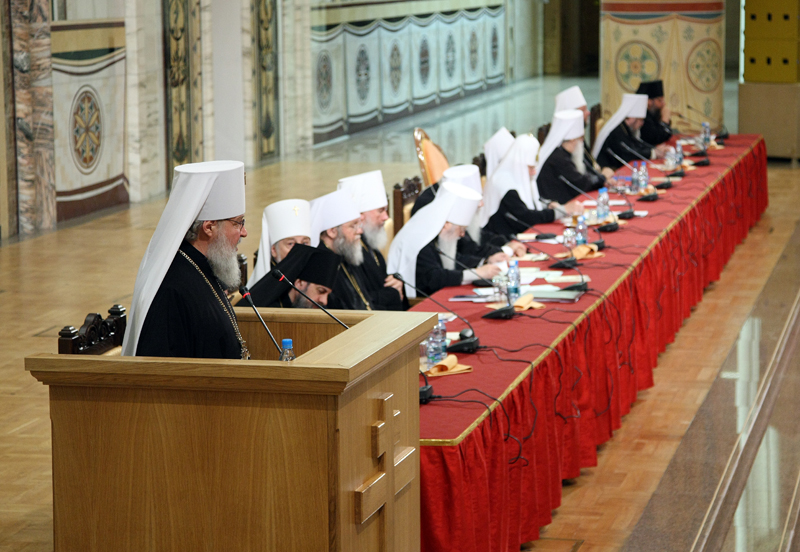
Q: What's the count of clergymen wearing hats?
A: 13